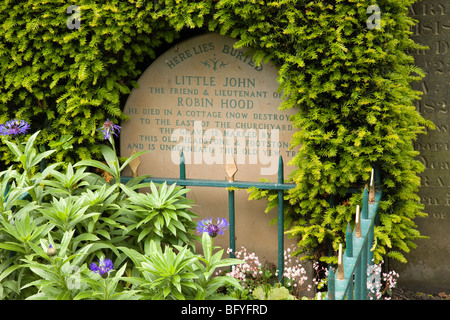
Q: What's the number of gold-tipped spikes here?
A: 5